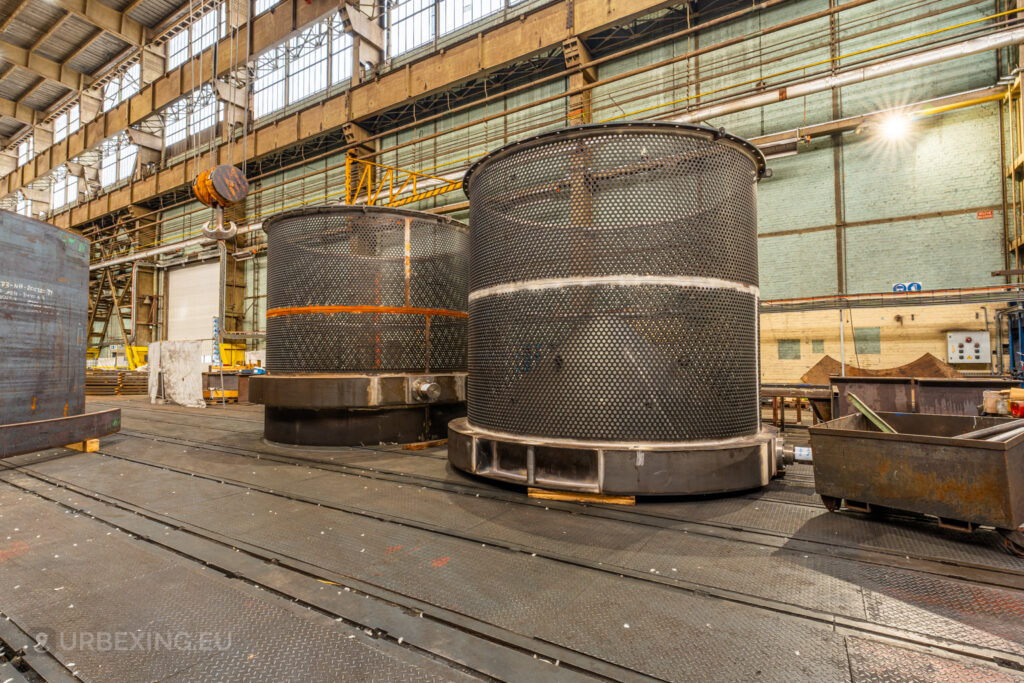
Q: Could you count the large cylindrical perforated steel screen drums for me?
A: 2